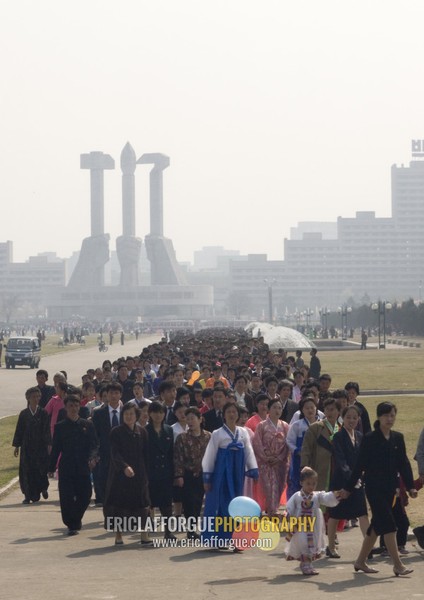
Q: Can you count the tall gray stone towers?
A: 3